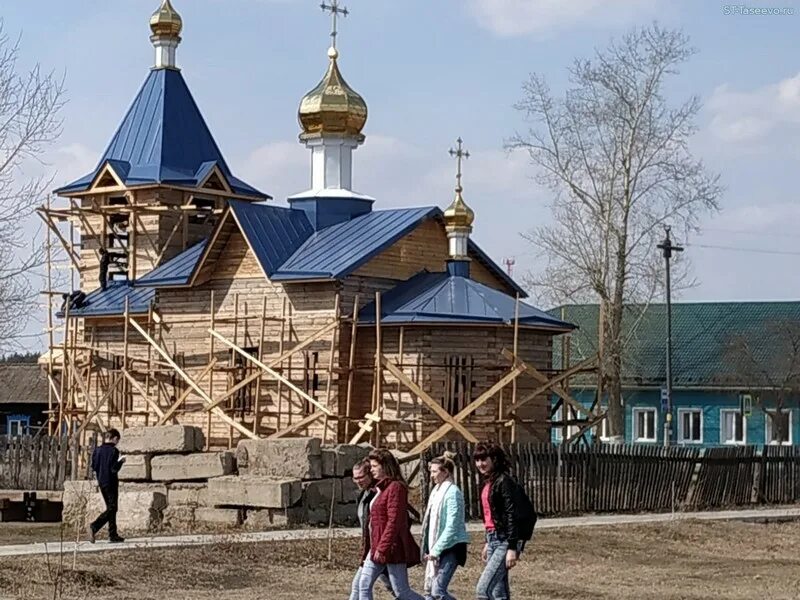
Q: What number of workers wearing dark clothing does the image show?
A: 2